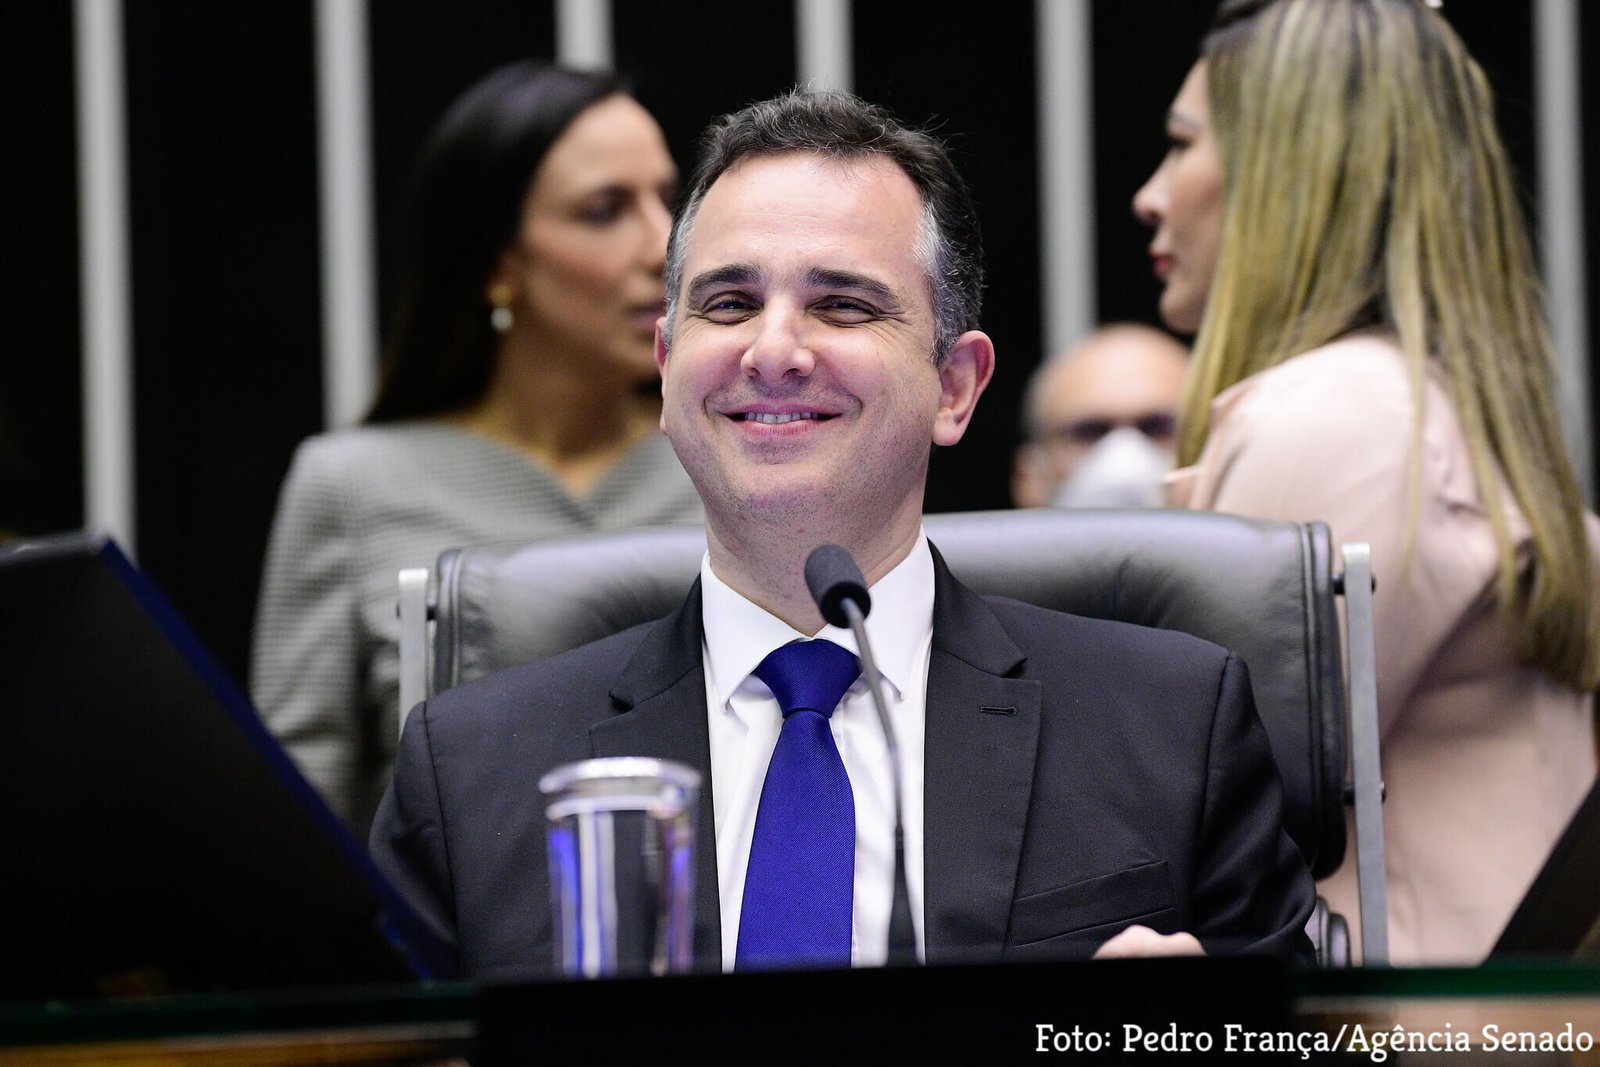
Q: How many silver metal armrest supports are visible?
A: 2